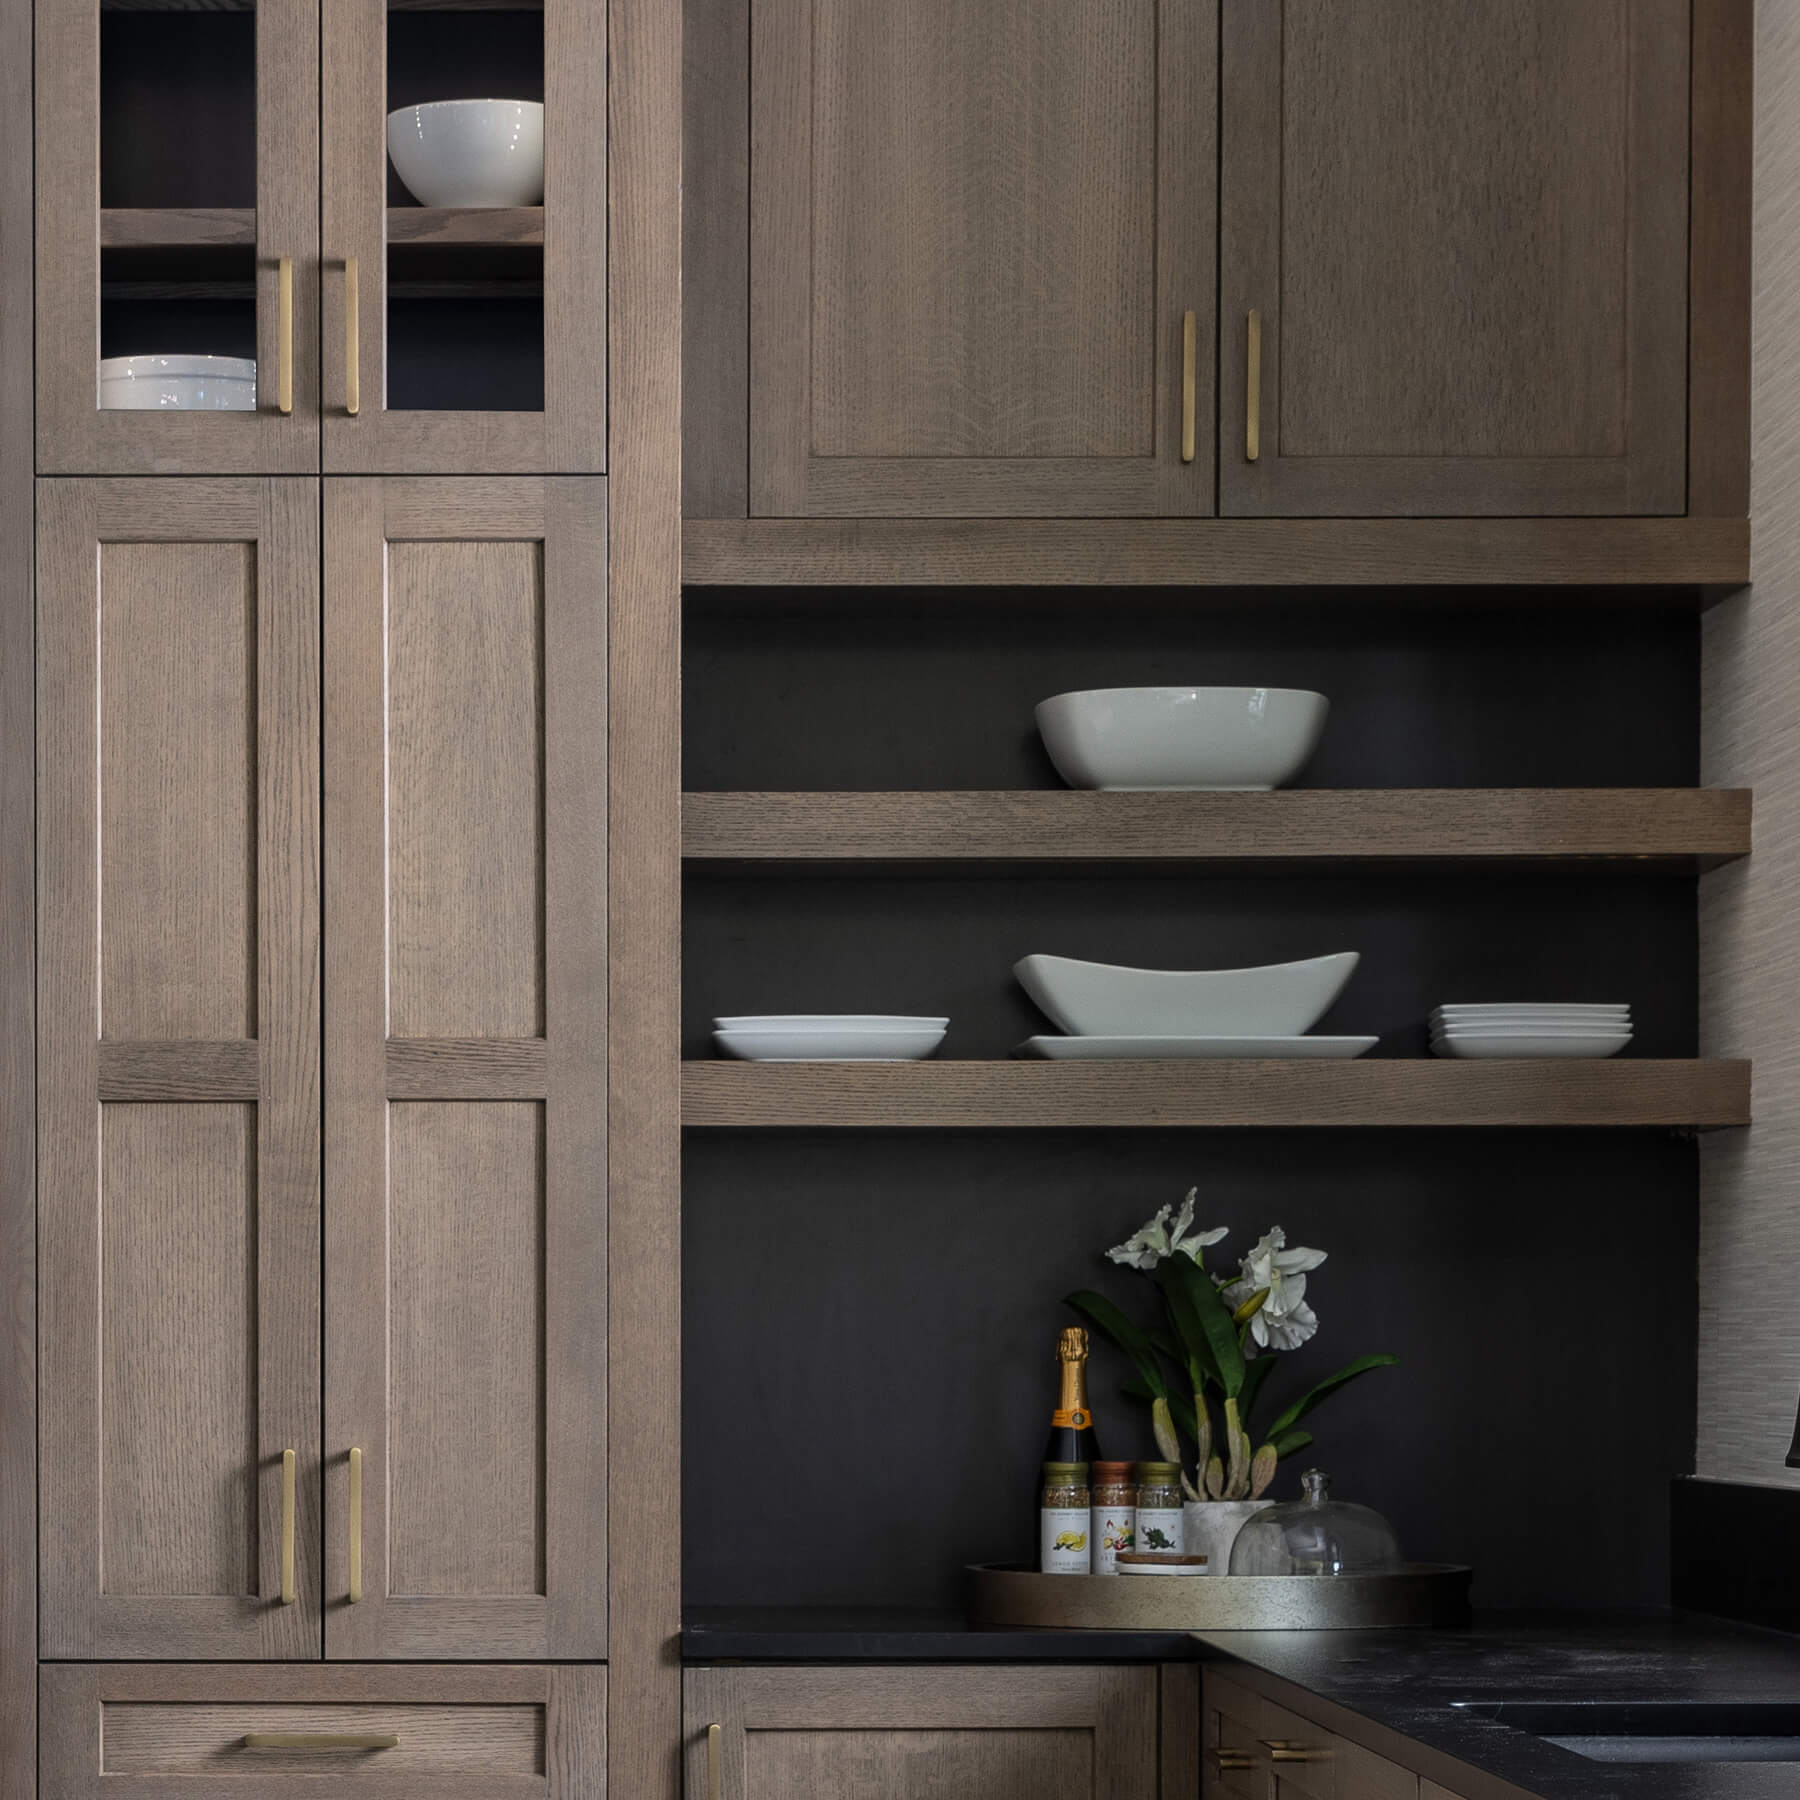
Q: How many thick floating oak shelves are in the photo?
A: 2